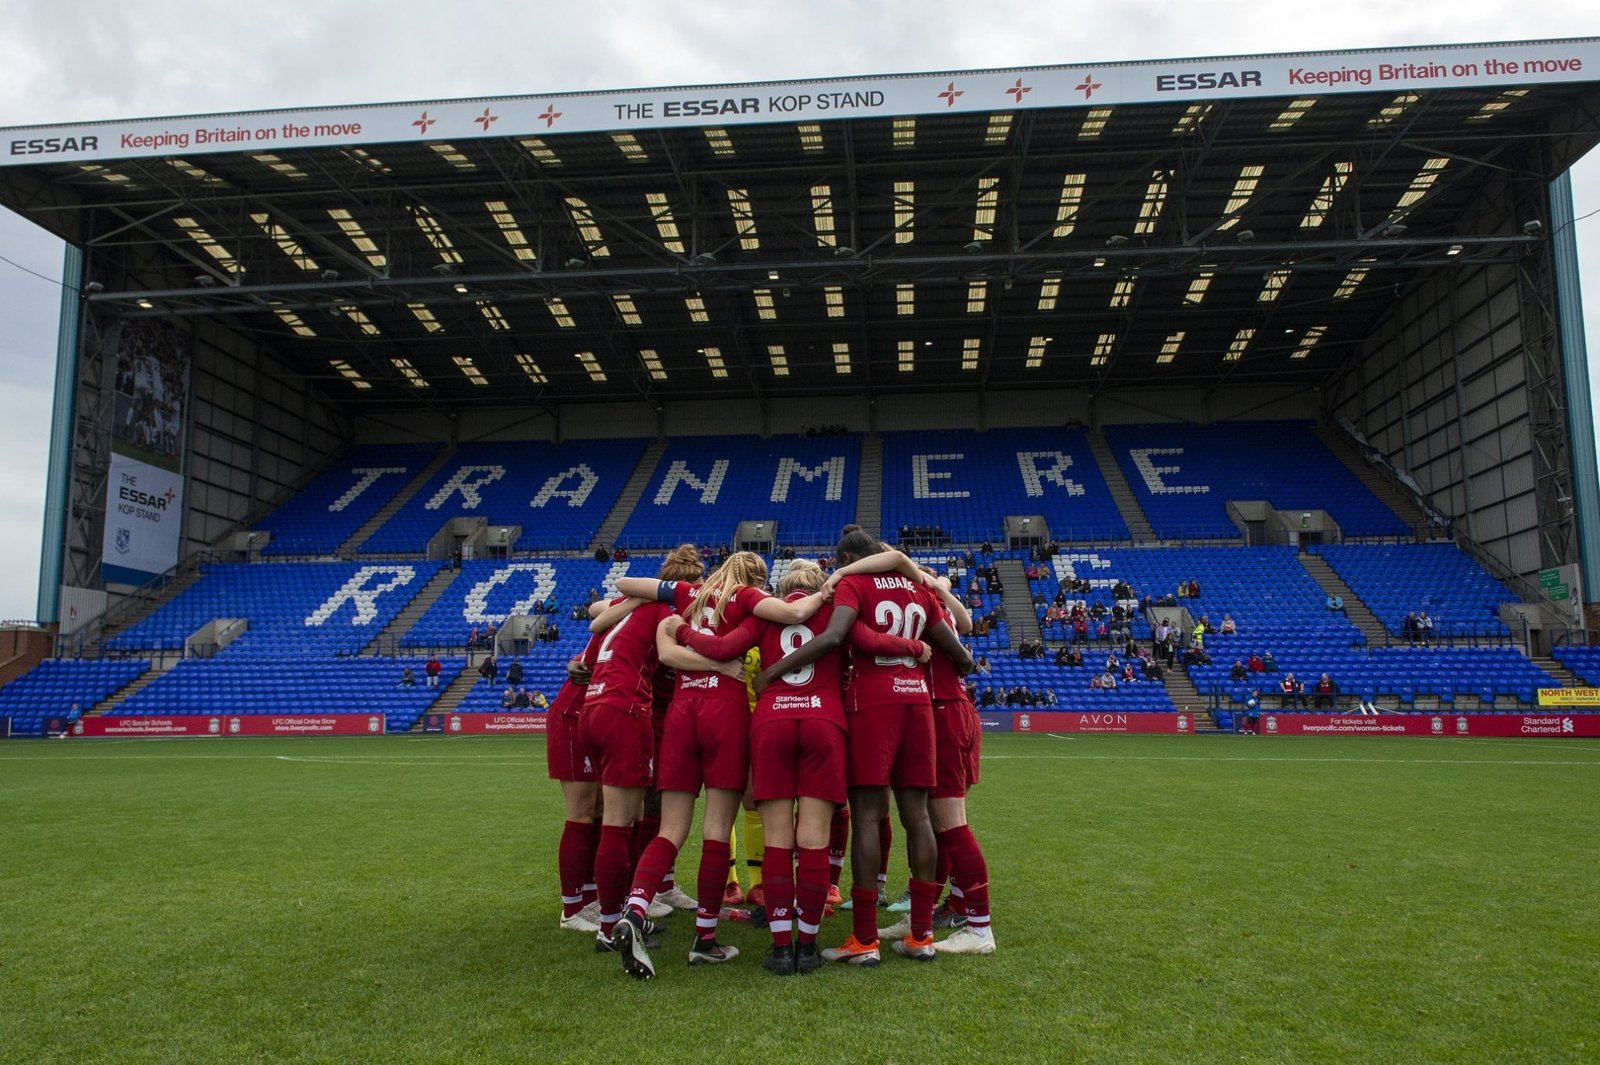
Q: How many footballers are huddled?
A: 11